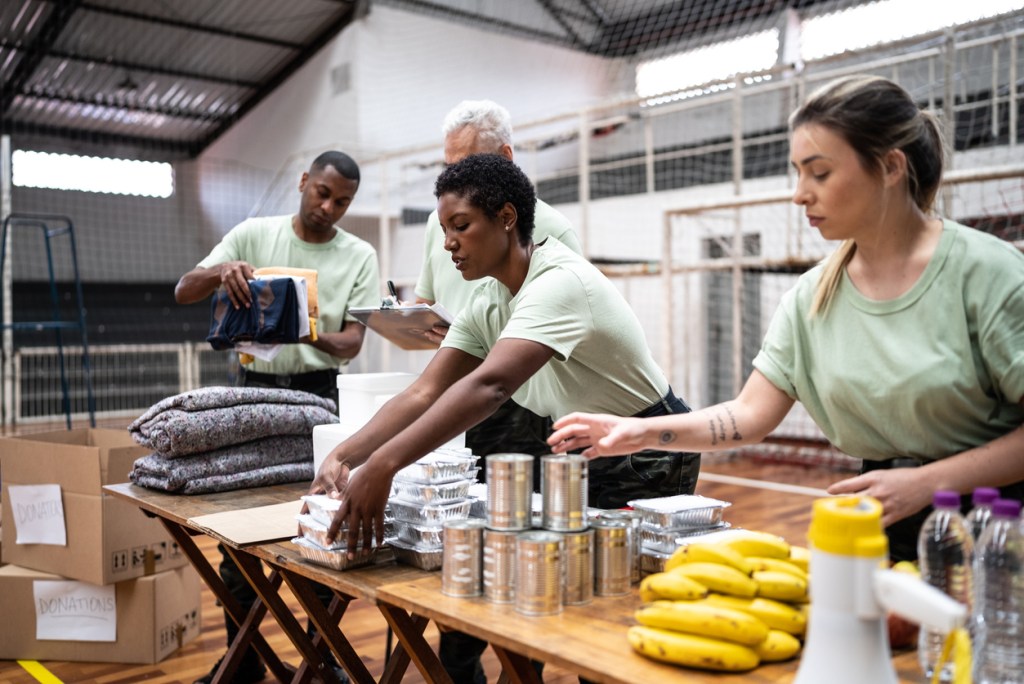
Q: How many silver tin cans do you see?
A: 8